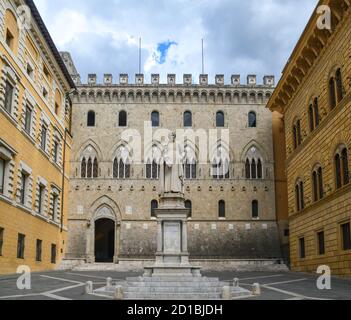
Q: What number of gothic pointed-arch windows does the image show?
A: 6